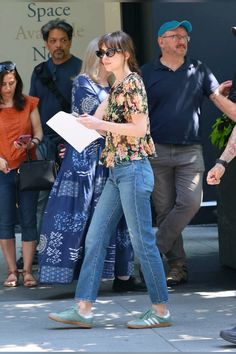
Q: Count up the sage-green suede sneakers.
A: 2